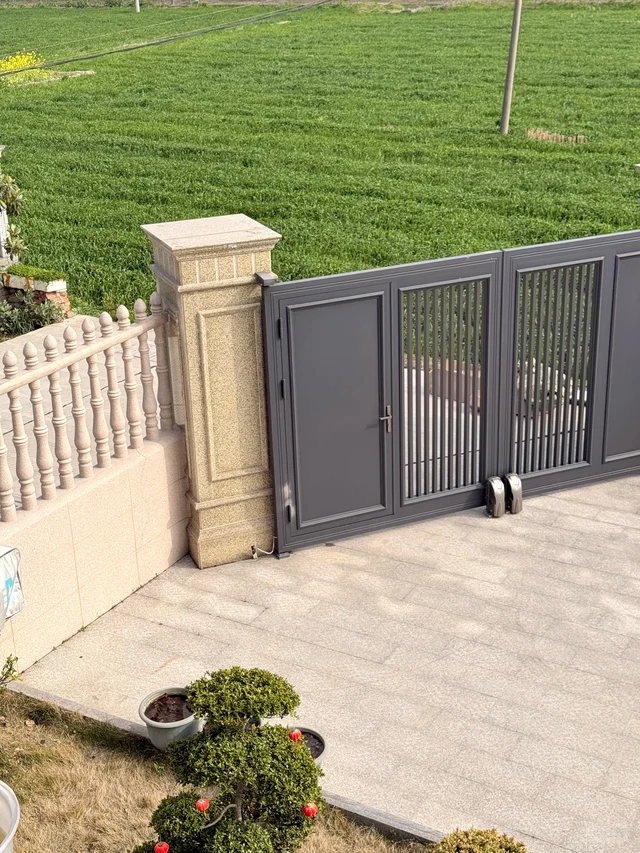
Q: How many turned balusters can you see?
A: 10